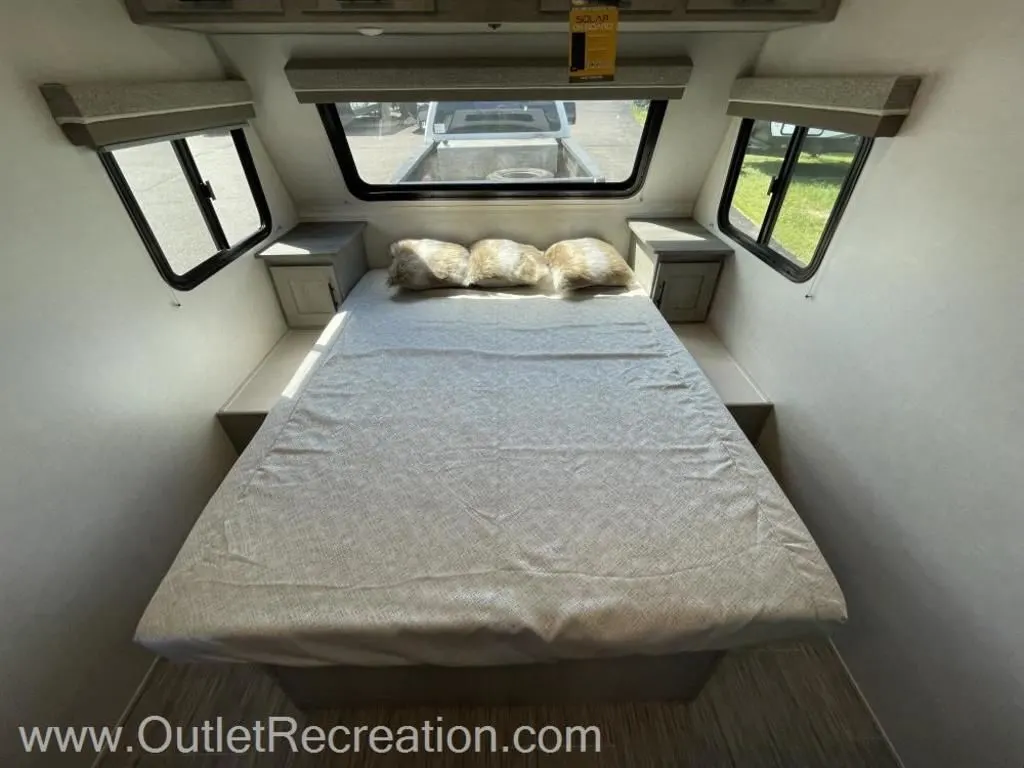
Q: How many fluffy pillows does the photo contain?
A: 3